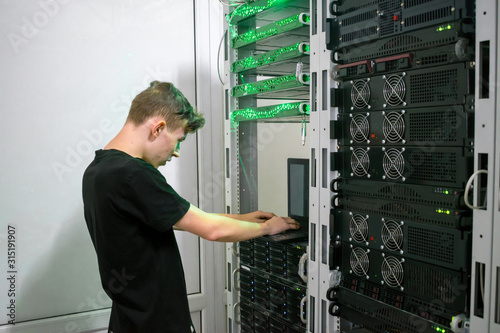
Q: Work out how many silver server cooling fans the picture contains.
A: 10